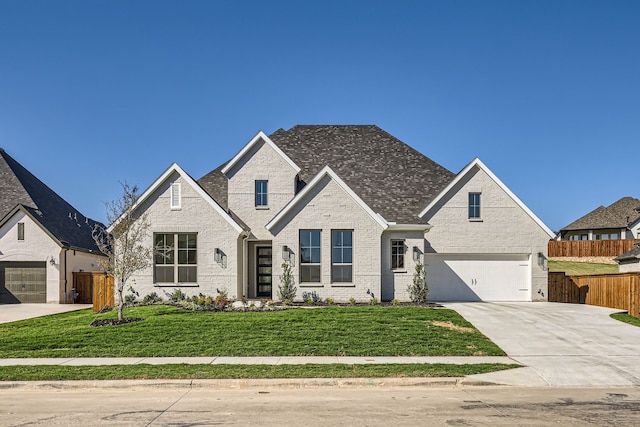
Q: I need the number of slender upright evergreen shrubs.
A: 2